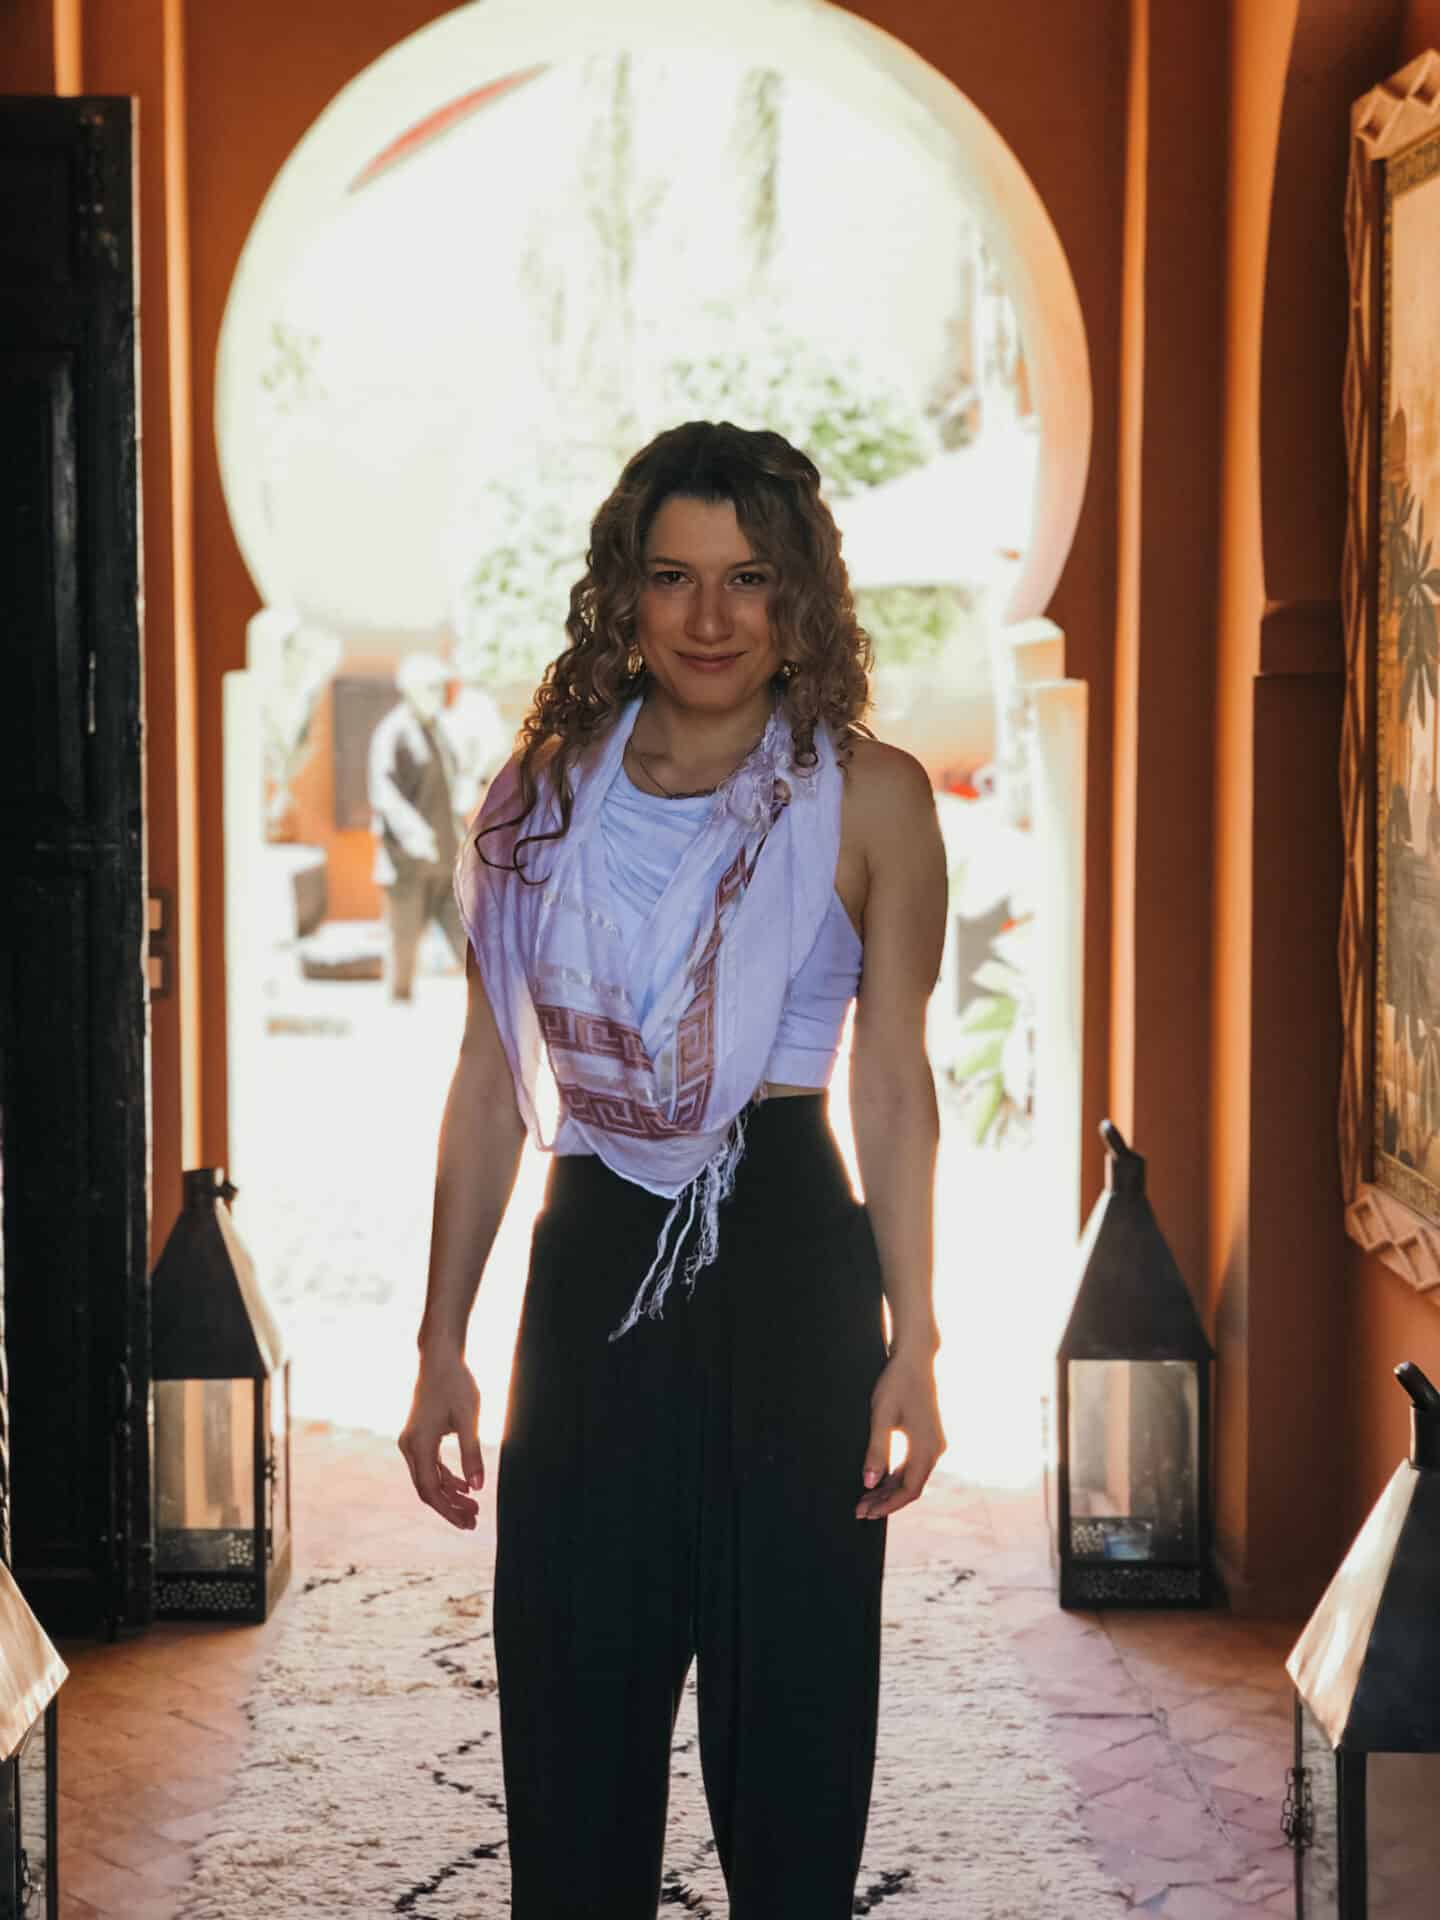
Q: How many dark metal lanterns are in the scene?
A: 4